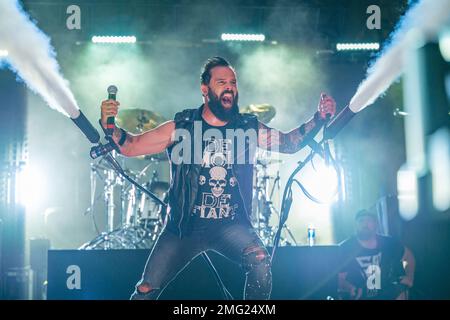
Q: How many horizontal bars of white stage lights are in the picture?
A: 3